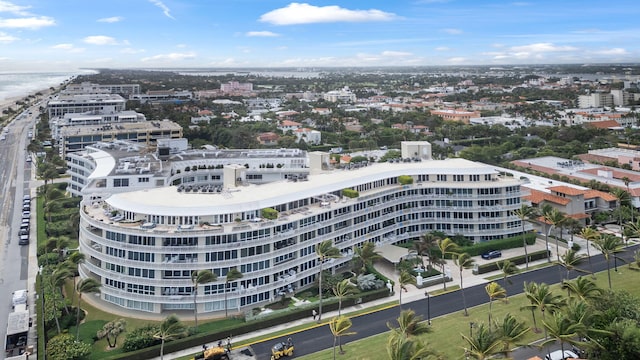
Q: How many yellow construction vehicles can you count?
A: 2